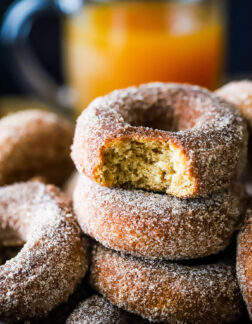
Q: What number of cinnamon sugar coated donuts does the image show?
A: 8